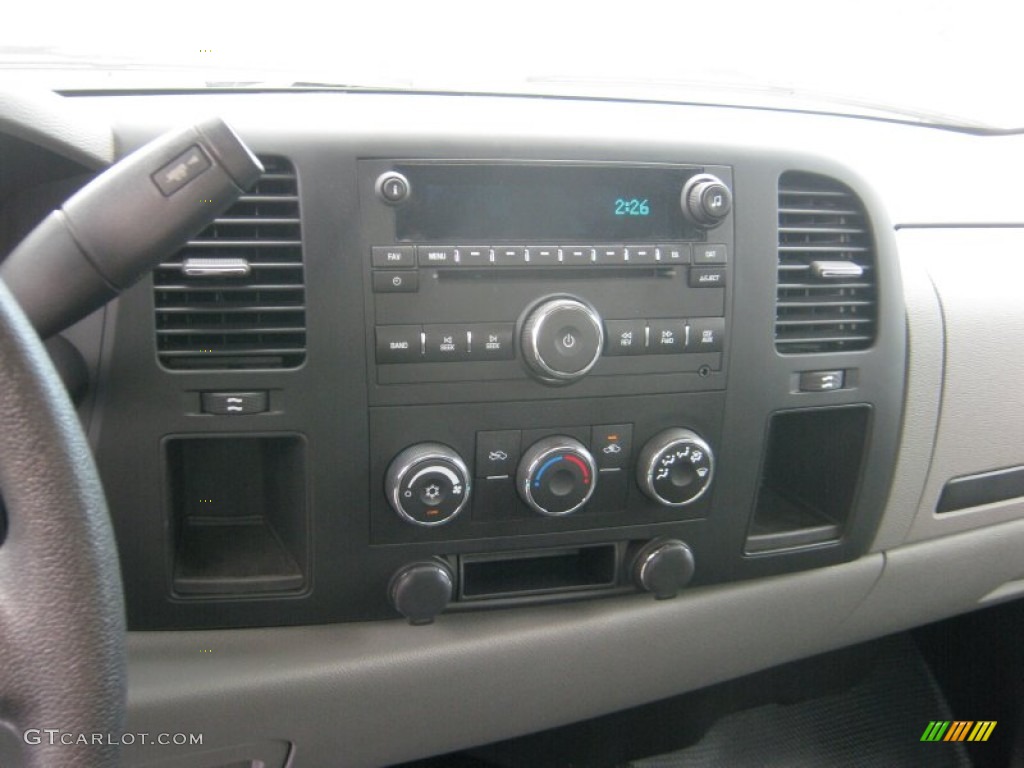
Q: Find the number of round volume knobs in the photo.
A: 1